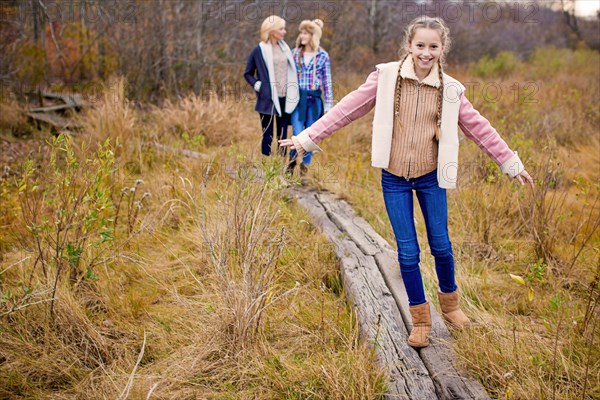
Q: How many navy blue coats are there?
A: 1